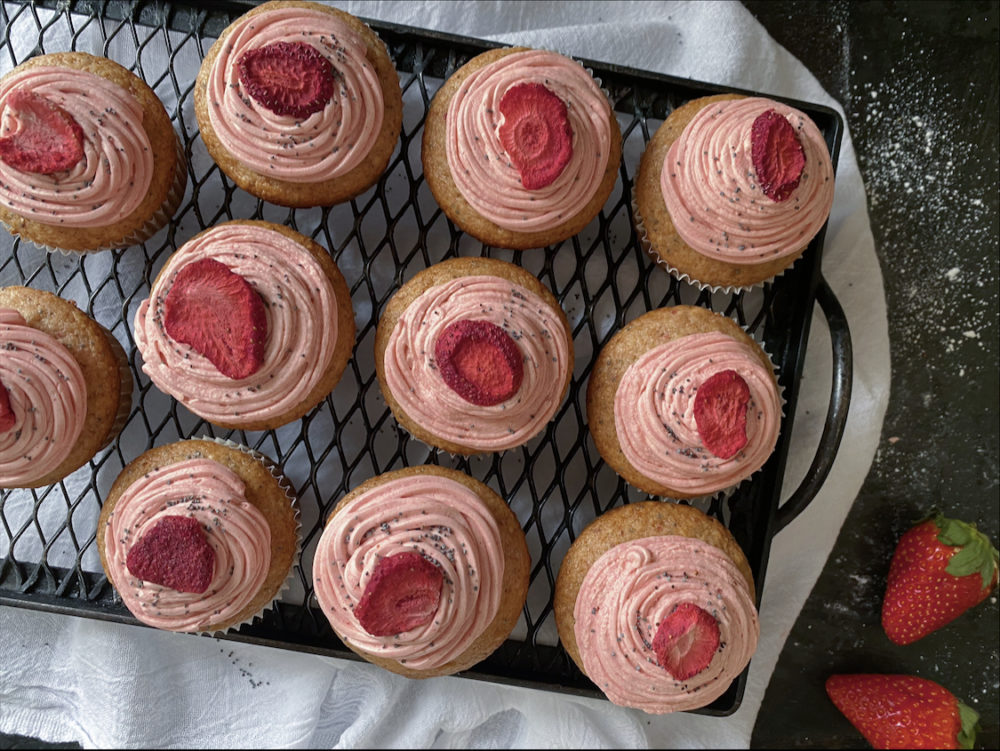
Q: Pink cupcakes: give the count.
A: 11